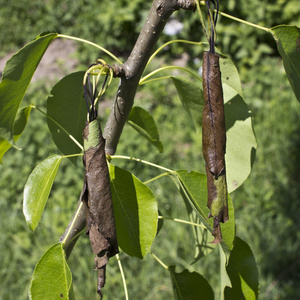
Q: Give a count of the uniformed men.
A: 0